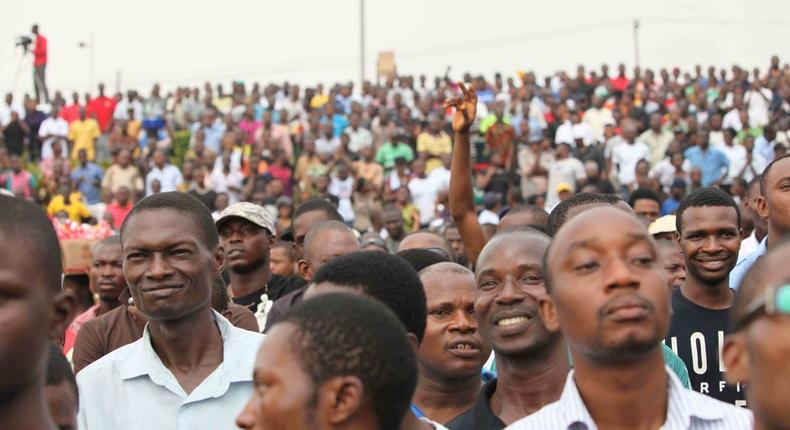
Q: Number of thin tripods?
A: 1